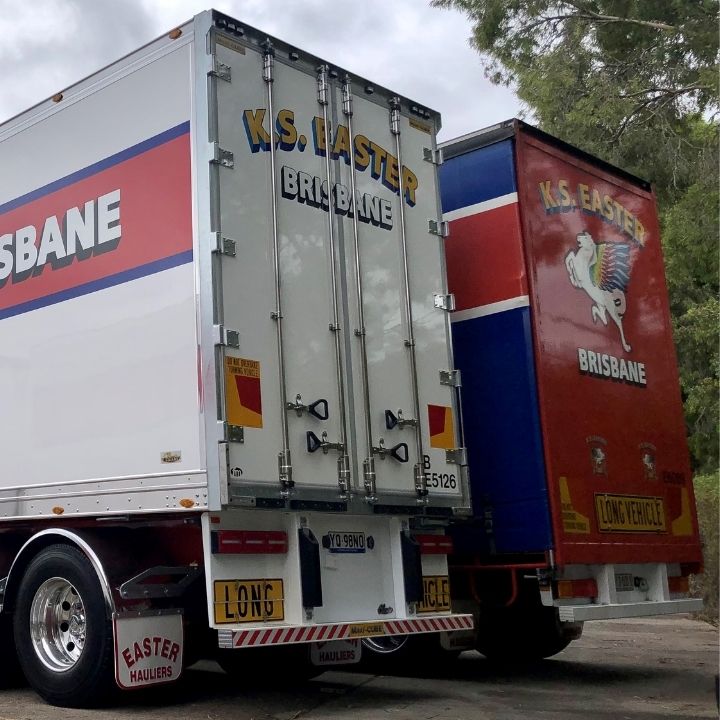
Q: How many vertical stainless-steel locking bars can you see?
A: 4